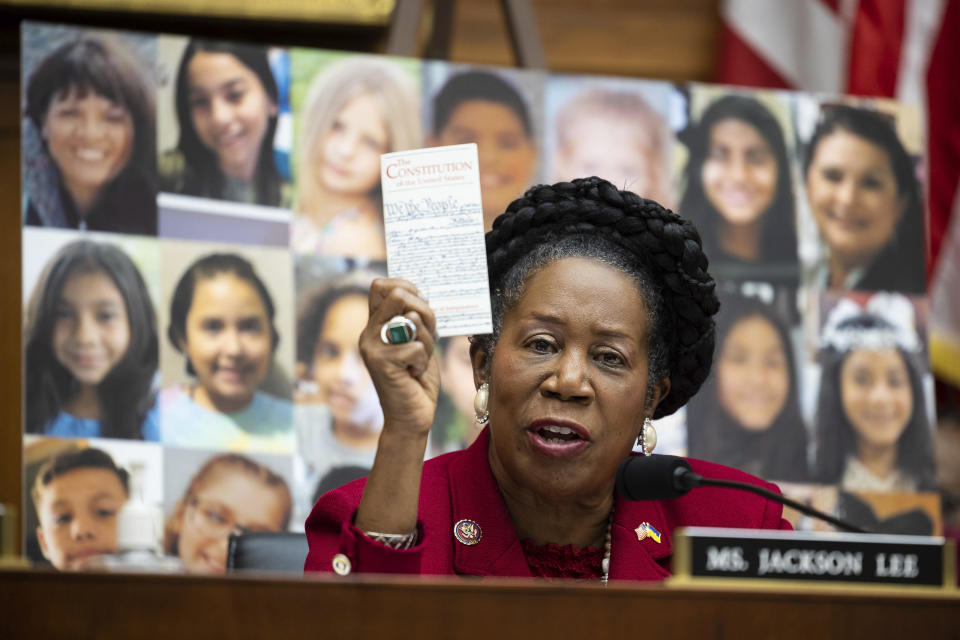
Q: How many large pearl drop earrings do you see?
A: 2